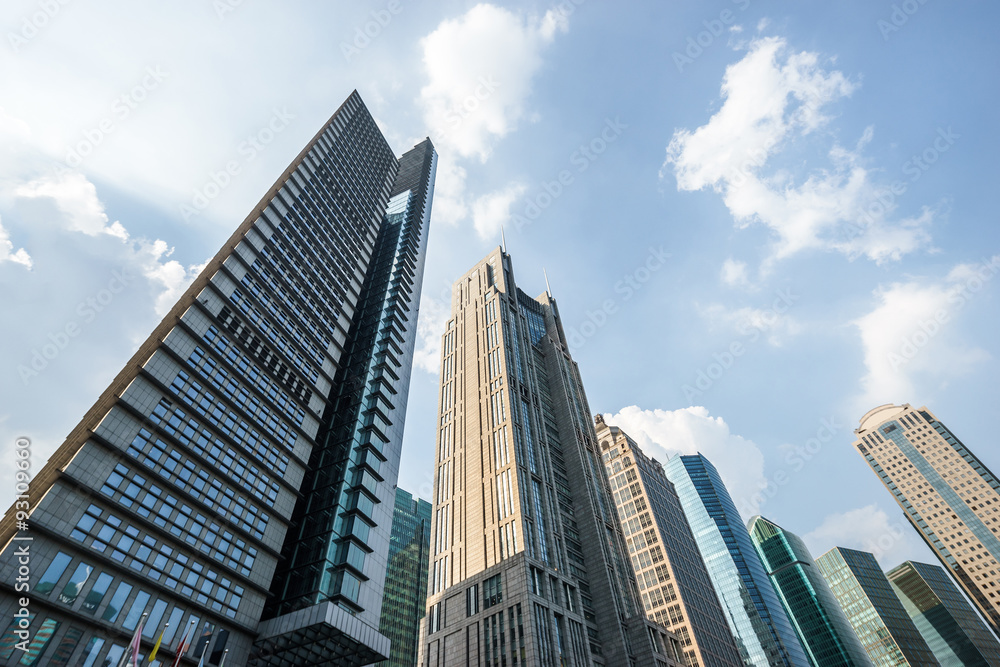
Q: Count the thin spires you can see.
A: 2